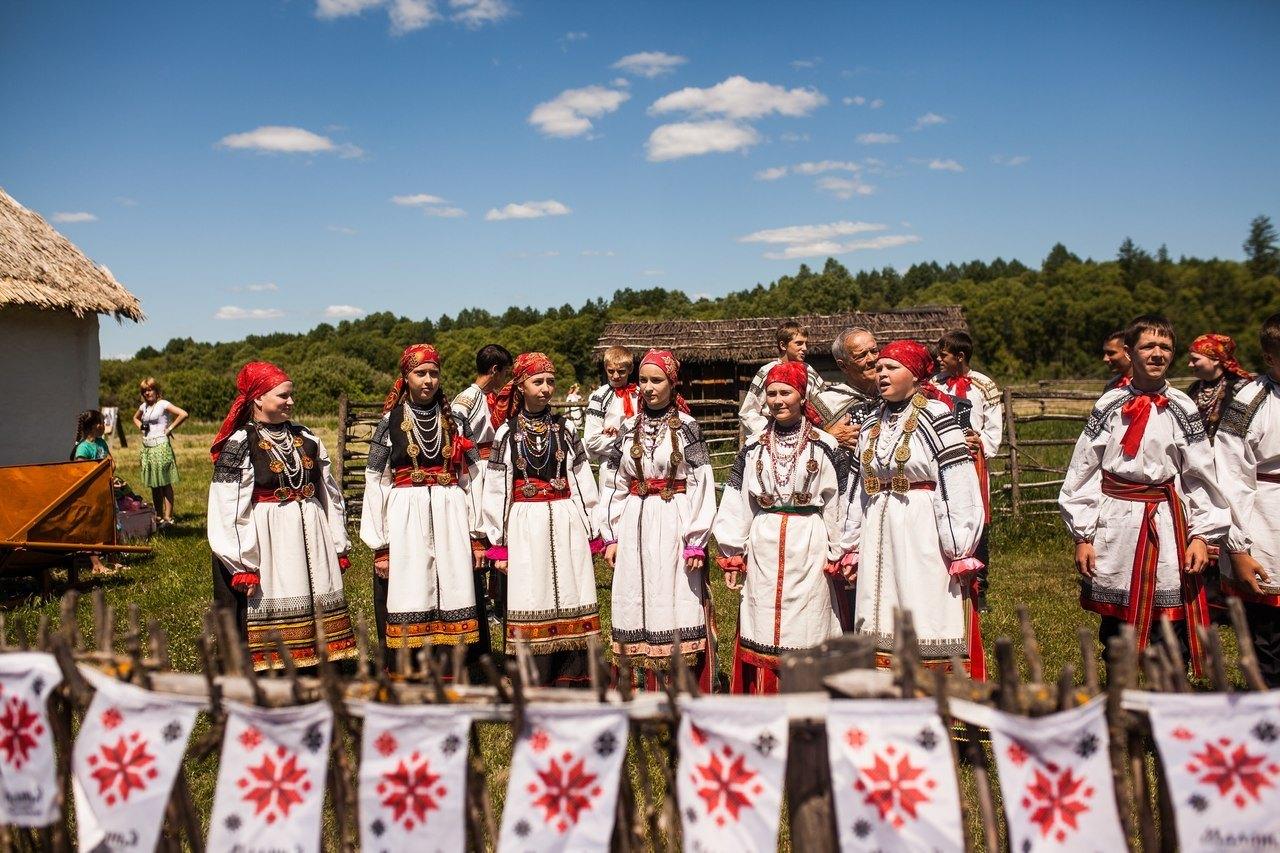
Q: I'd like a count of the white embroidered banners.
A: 9